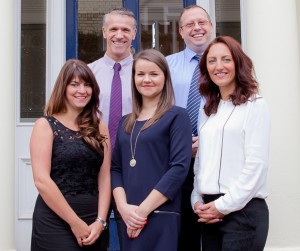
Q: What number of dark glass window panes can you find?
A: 4